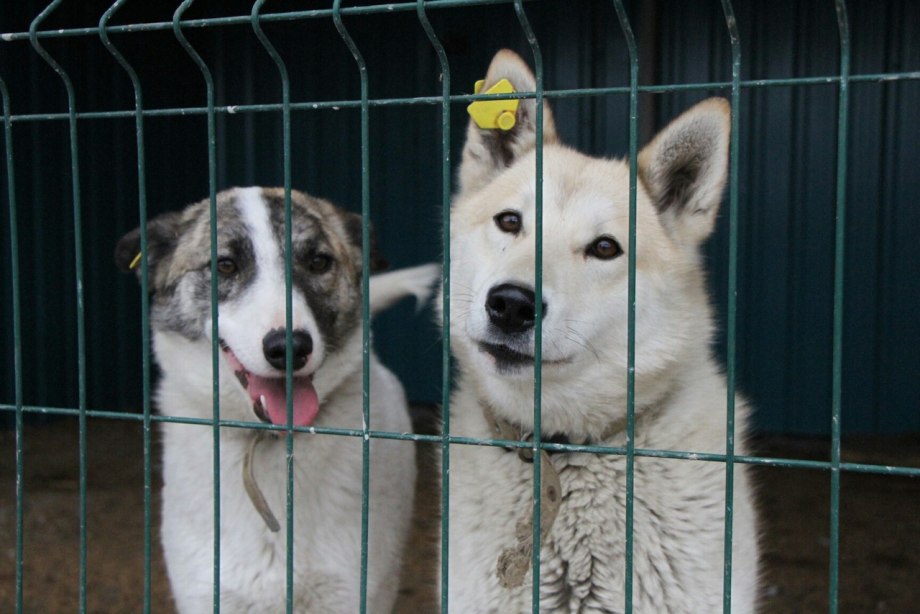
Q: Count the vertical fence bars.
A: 11